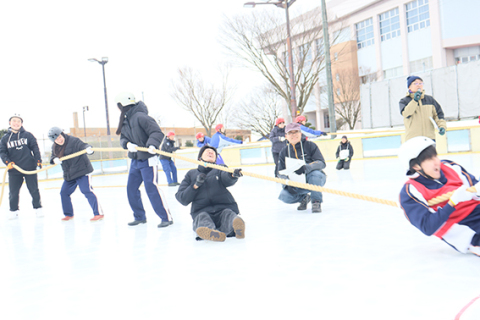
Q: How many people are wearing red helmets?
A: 5